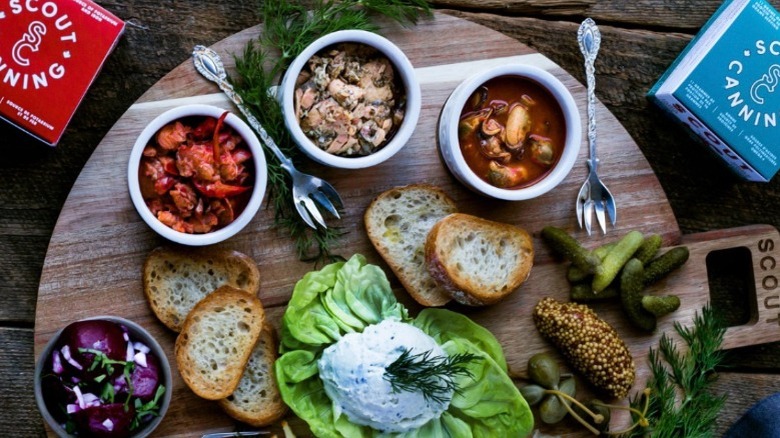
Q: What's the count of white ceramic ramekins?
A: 3